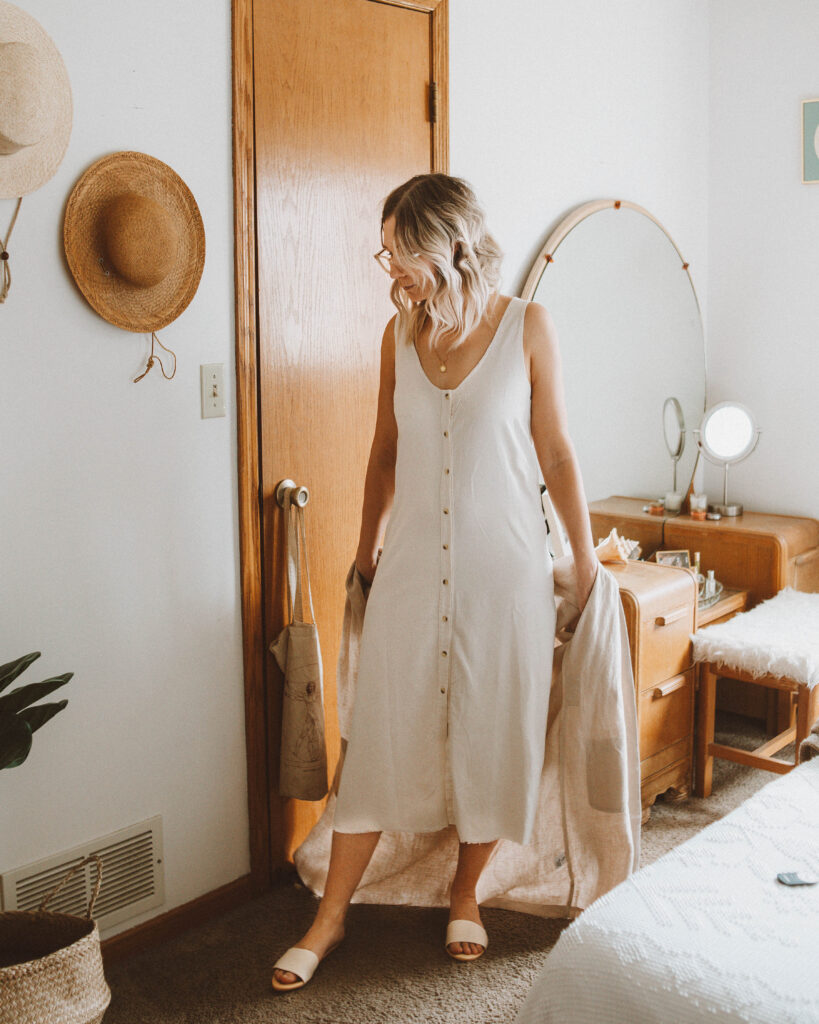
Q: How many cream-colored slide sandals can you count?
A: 2